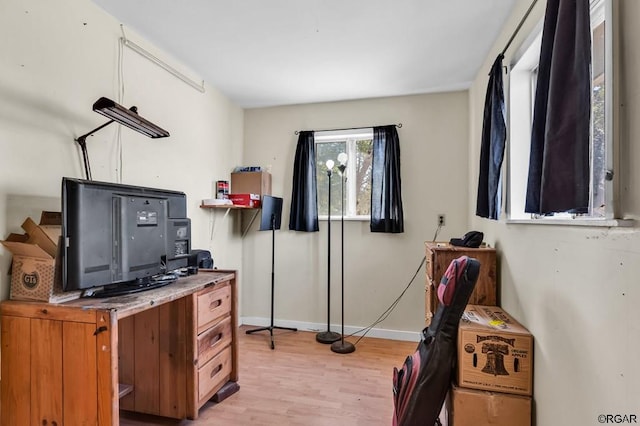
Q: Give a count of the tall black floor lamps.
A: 2